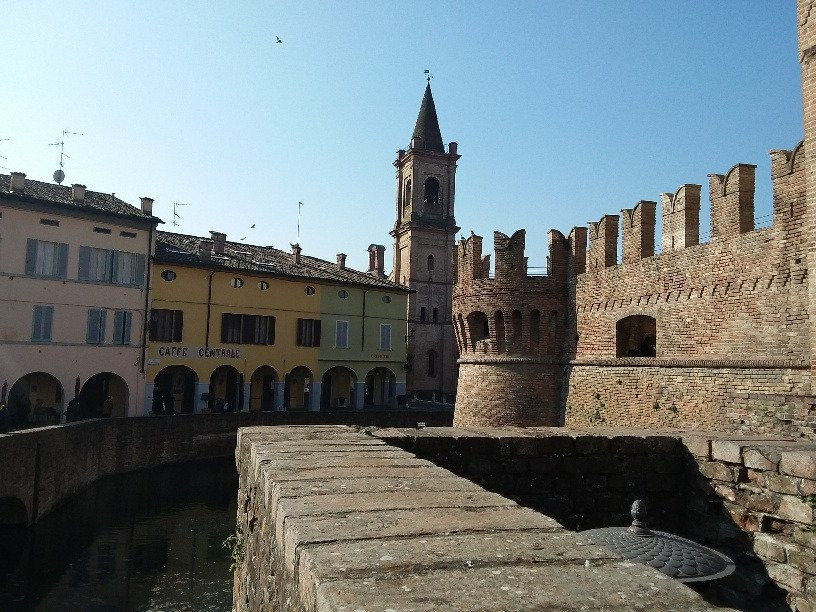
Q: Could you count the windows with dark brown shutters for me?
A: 4